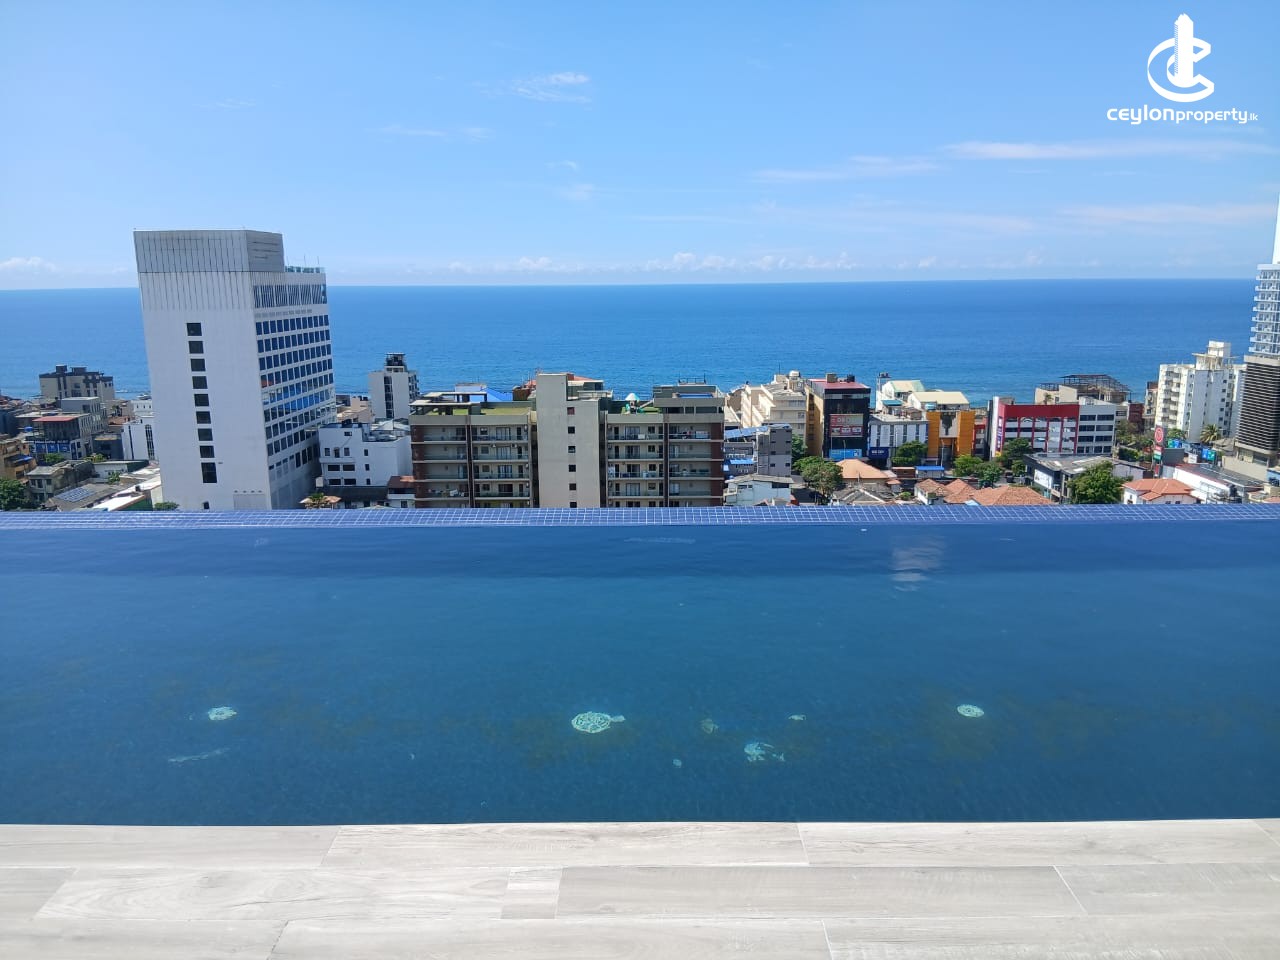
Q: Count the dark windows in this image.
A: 9